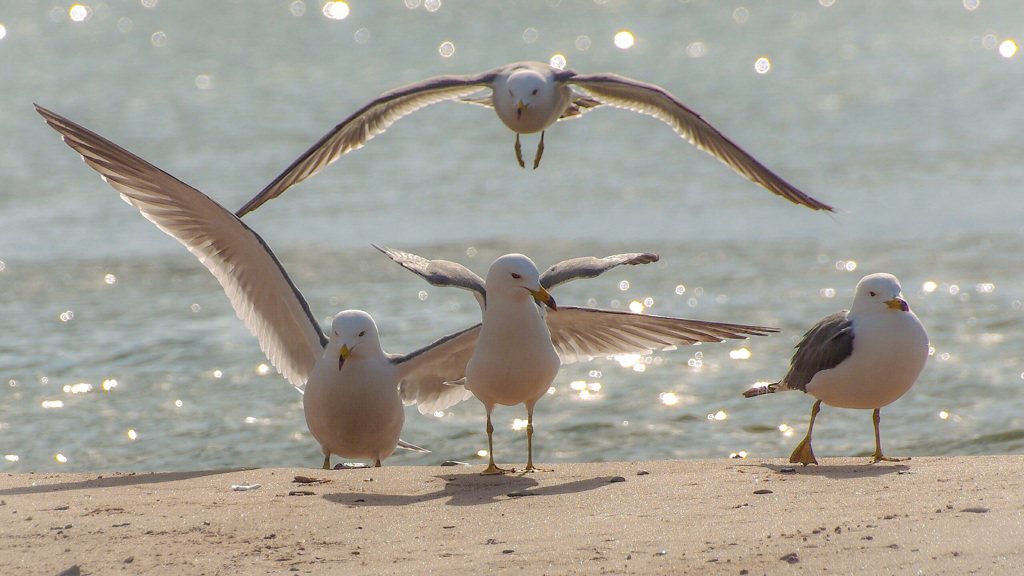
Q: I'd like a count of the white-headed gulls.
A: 4